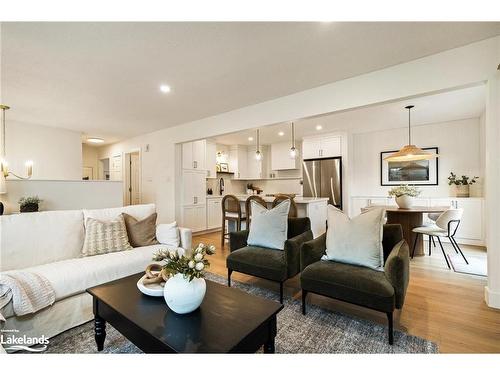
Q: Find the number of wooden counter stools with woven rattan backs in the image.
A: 3